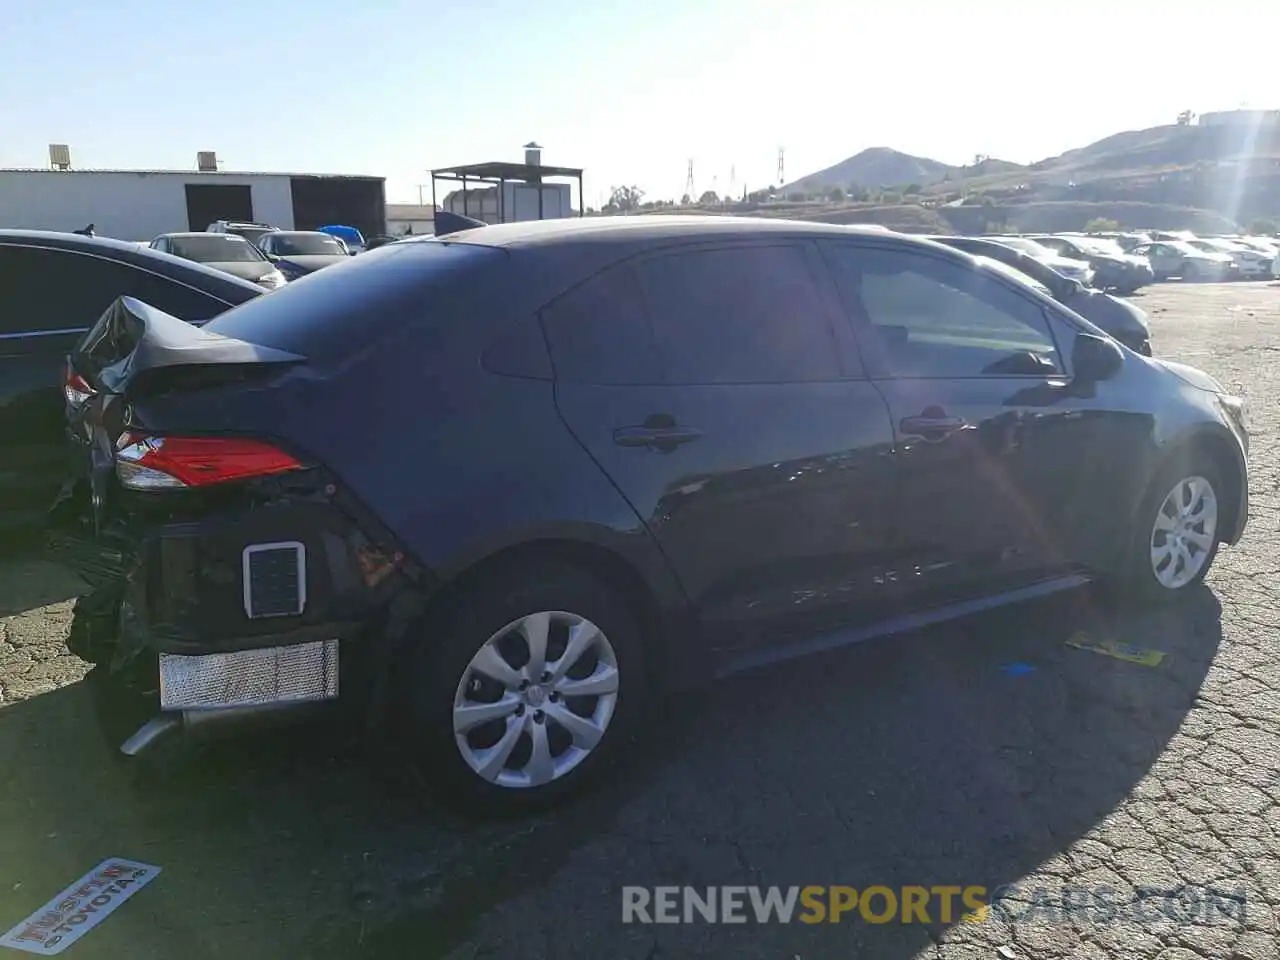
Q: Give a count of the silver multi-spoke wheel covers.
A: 2